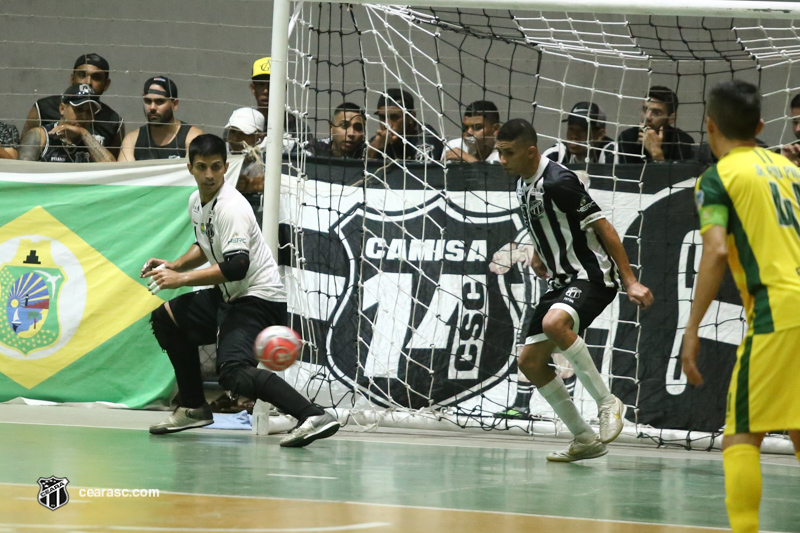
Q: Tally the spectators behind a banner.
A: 12